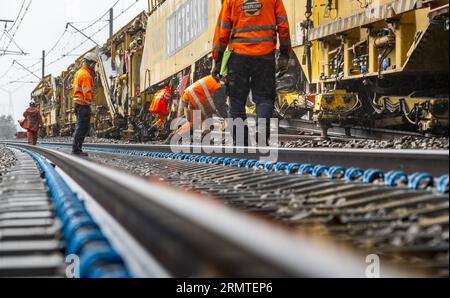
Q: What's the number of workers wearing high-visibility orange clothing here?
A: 5